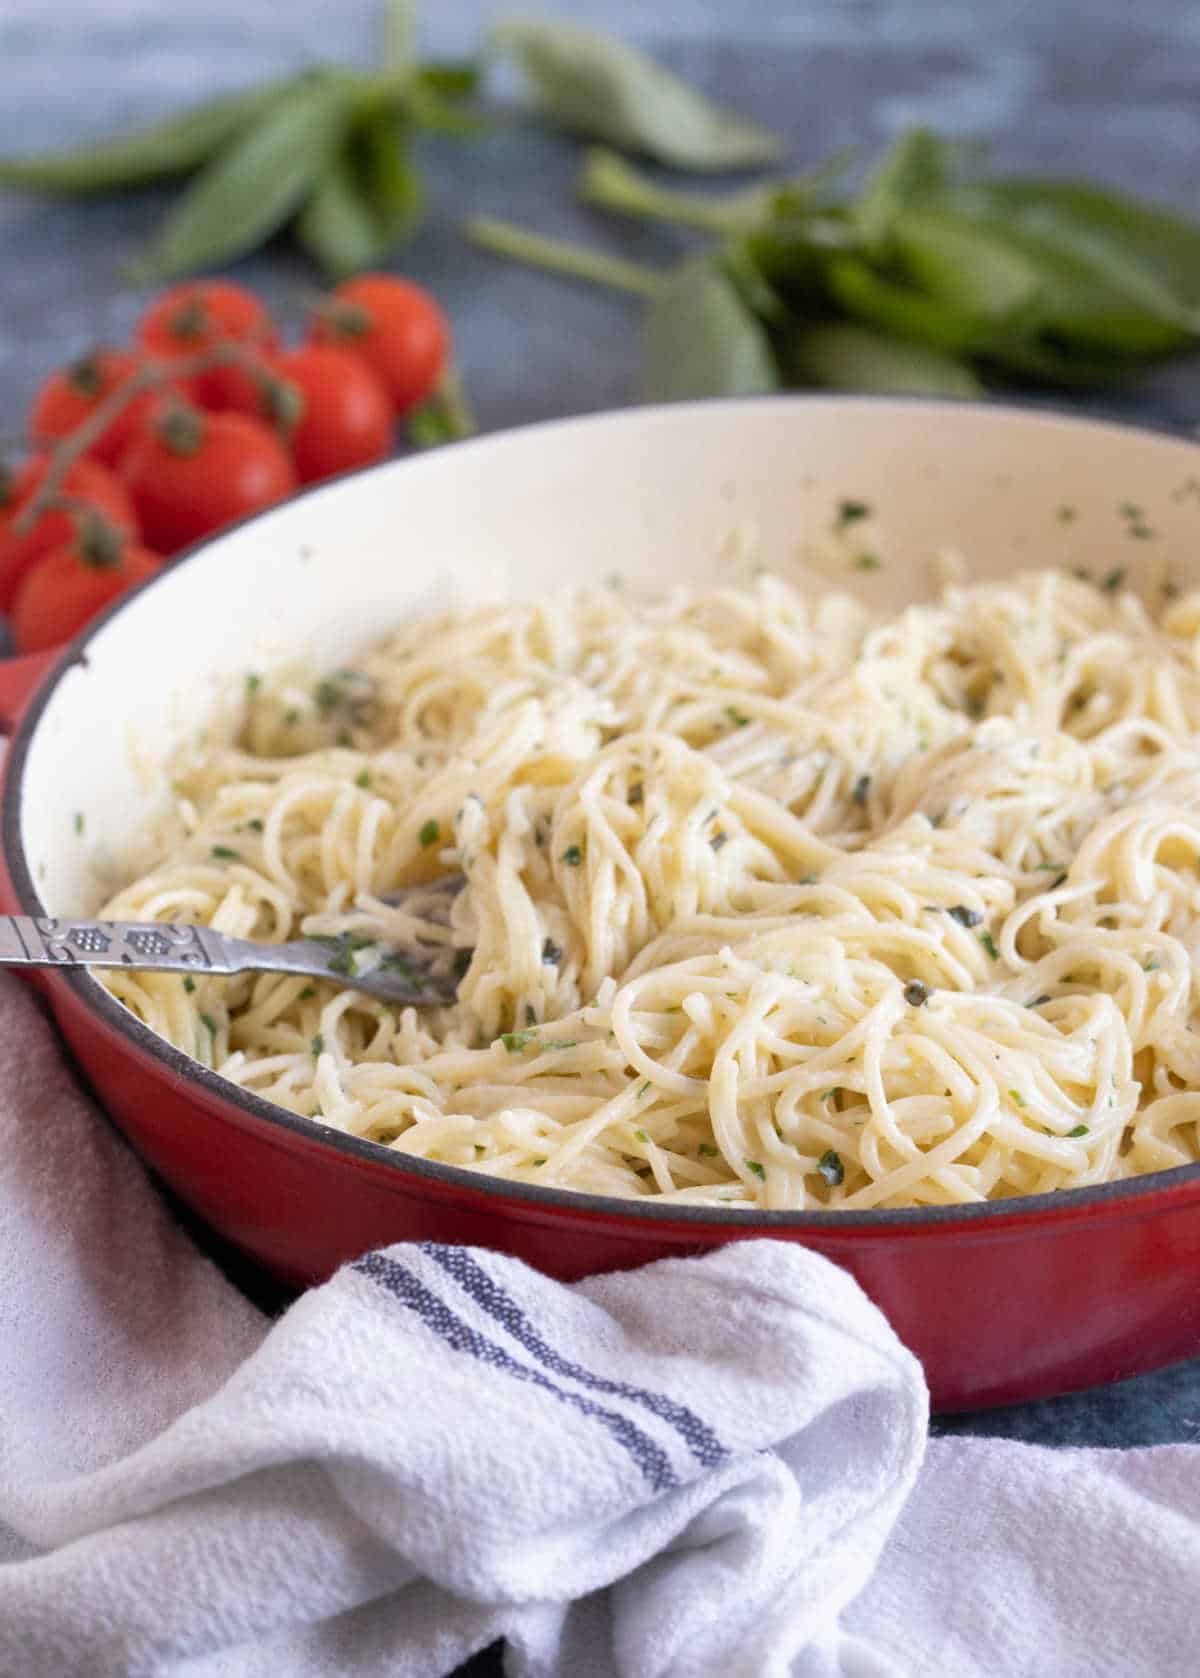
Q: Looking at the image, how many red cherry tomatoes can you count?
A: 7